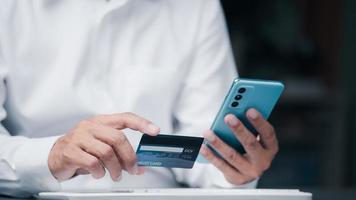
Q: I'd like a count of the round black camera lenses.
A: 3